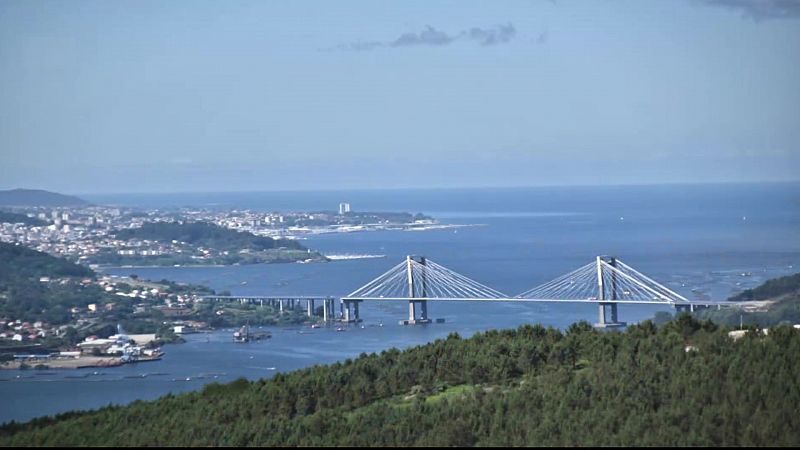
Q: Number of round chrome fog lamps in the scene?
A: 0